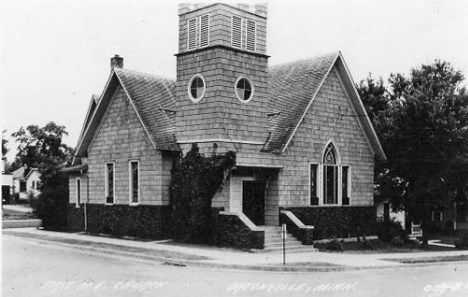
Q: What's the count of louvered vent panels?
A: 4